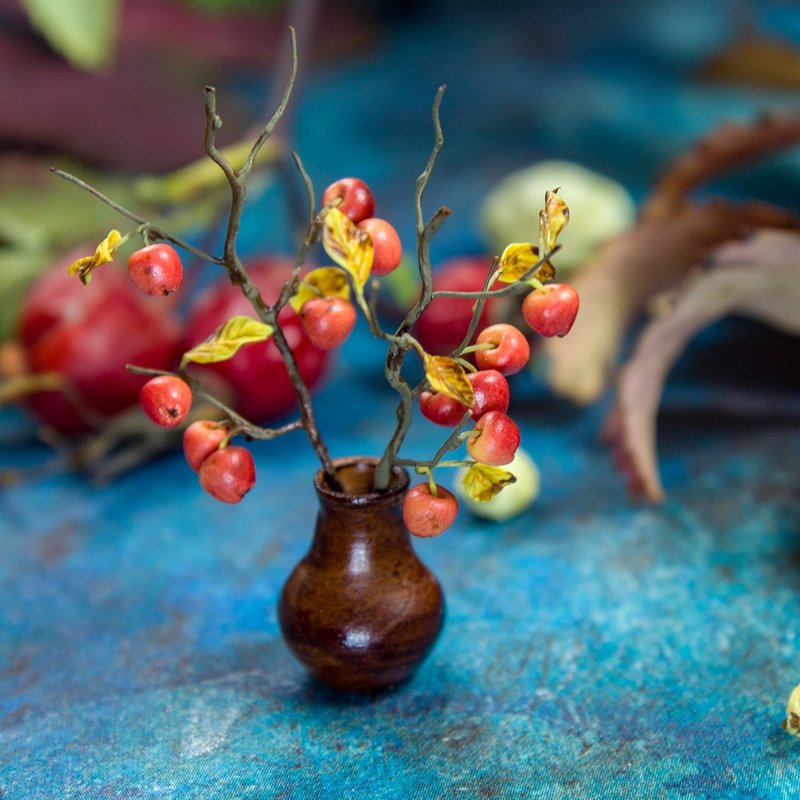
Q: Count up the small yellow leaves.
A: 8